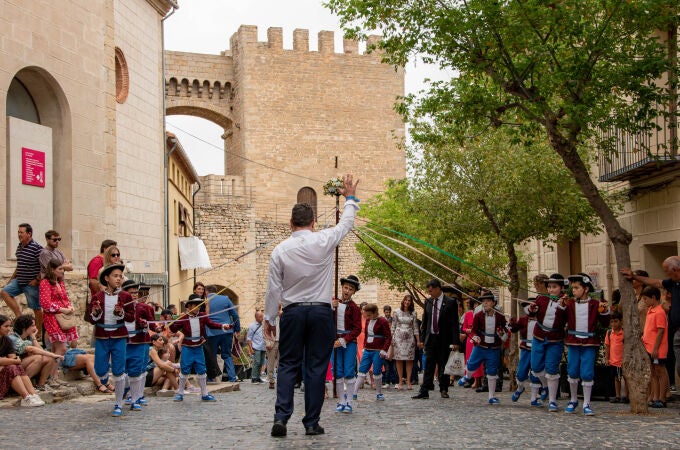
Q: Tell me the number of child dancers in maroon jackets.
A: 10